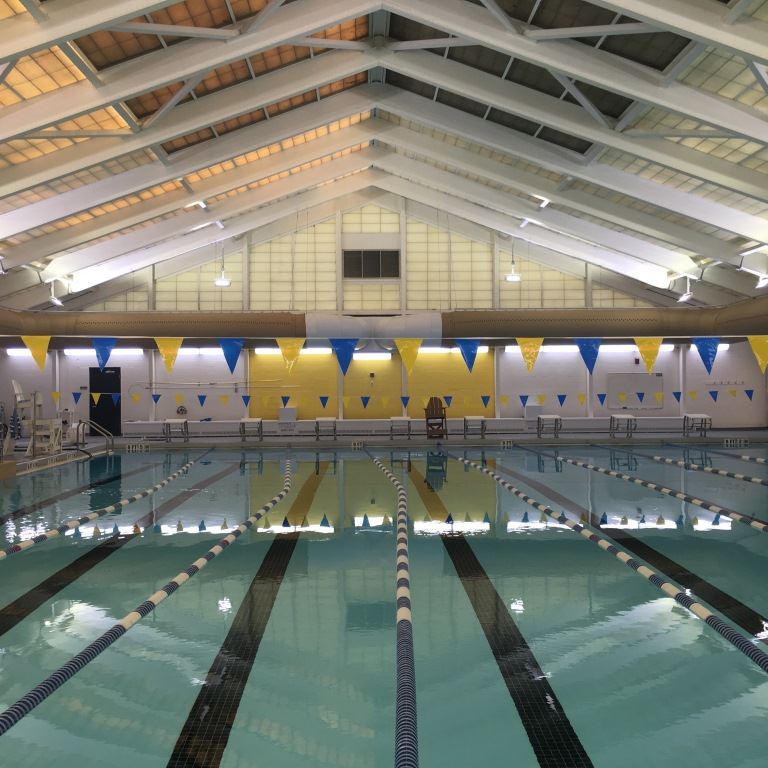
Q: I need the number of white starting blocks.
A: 8